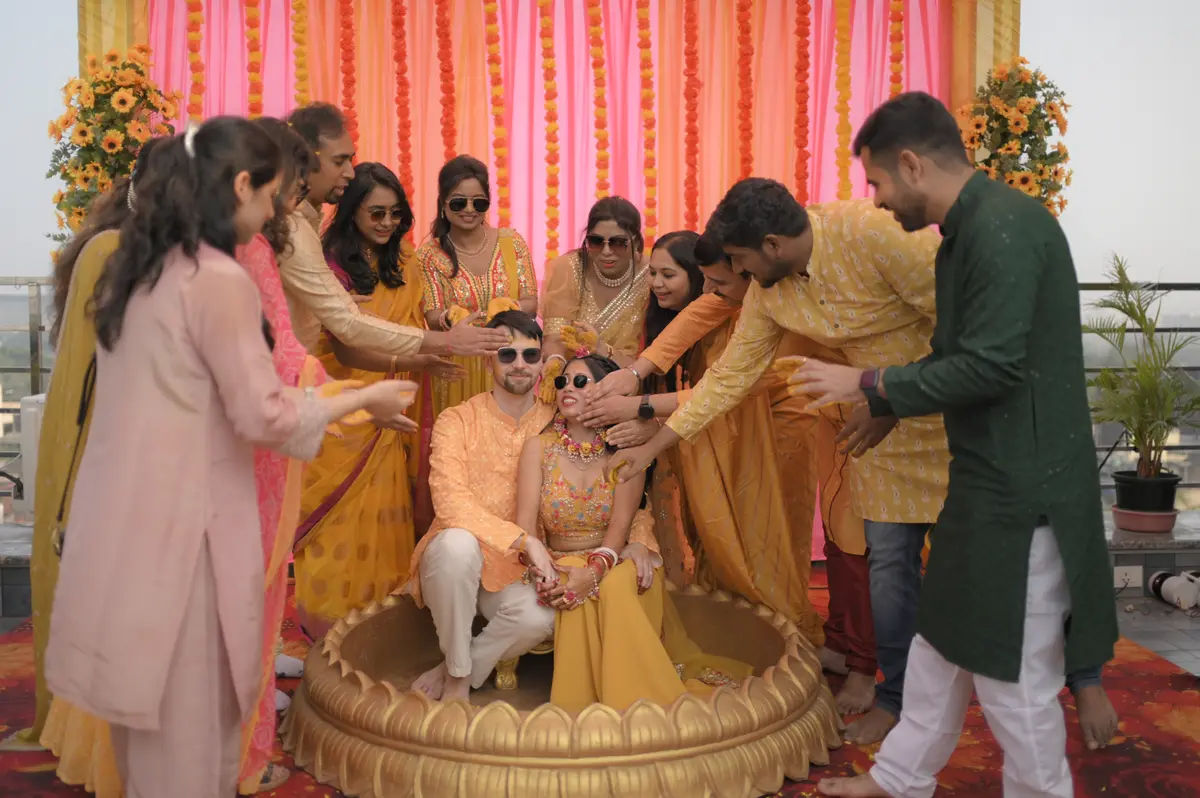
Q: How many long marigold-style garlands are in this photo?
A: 15